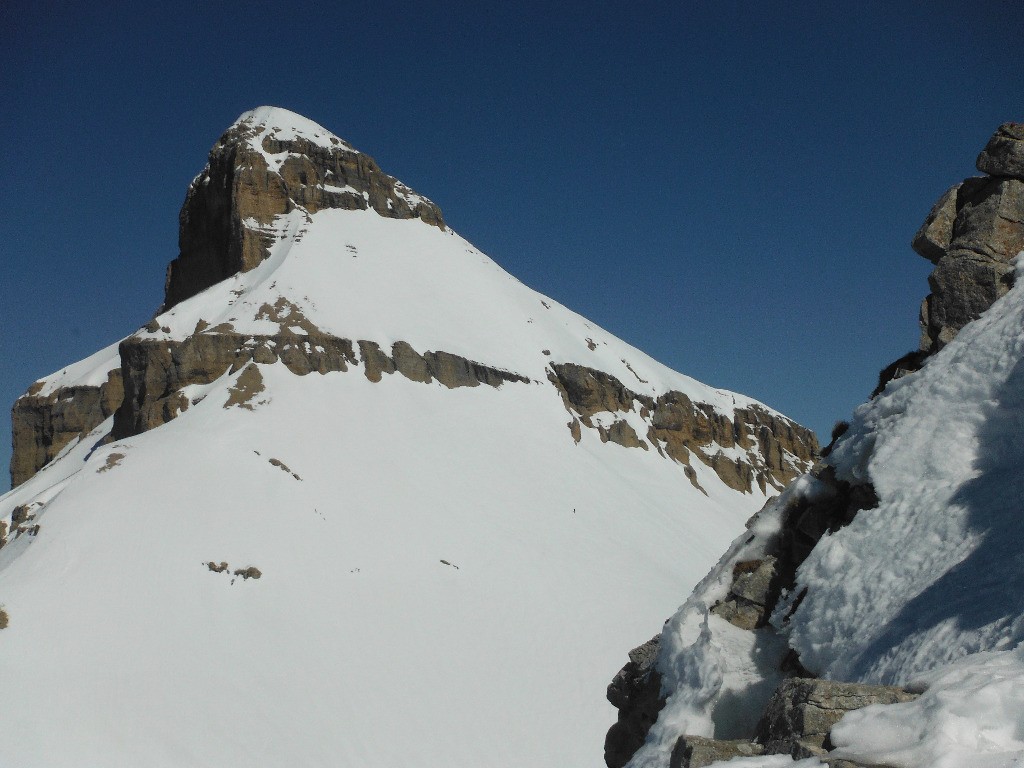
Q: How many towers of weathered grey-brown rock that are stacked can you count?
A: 1